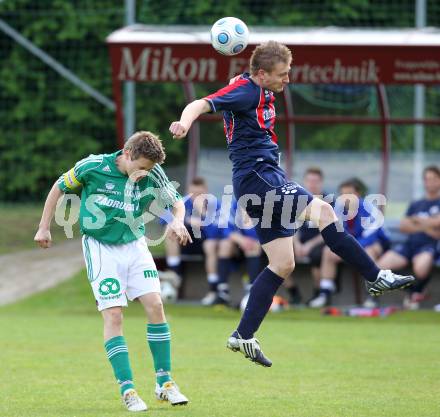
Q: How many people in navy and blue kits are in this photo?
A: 6